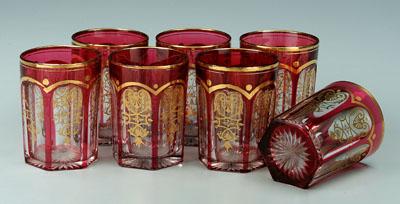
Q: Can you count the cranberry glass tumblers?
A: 7